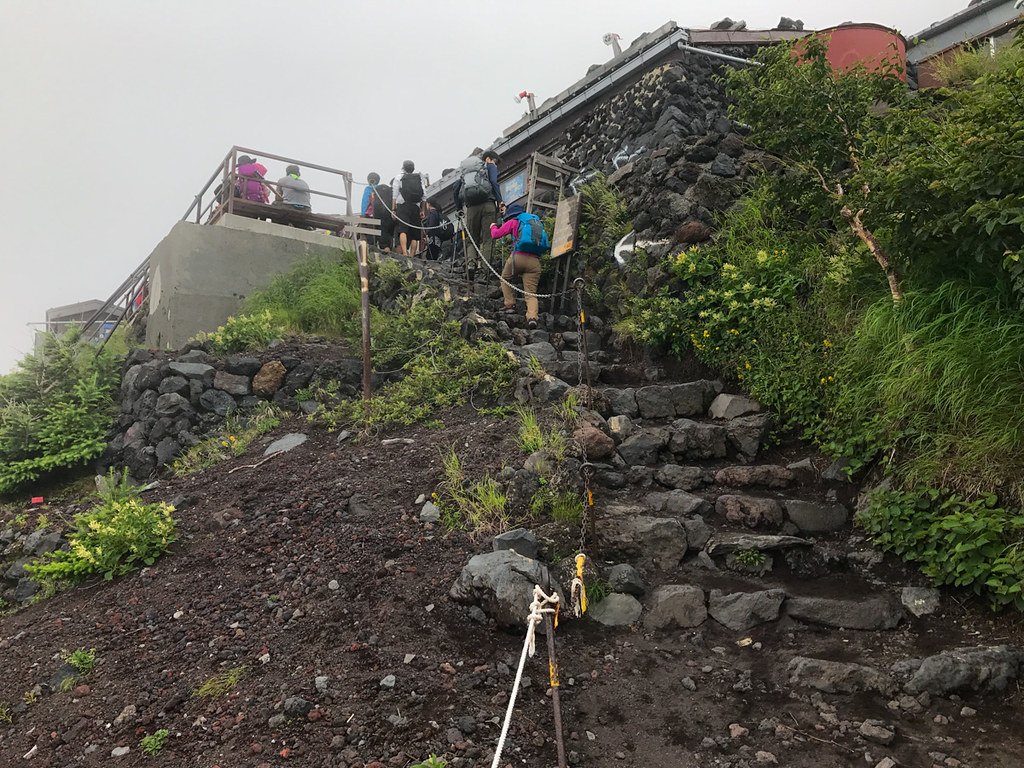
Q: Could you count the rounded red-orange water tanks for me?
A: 1